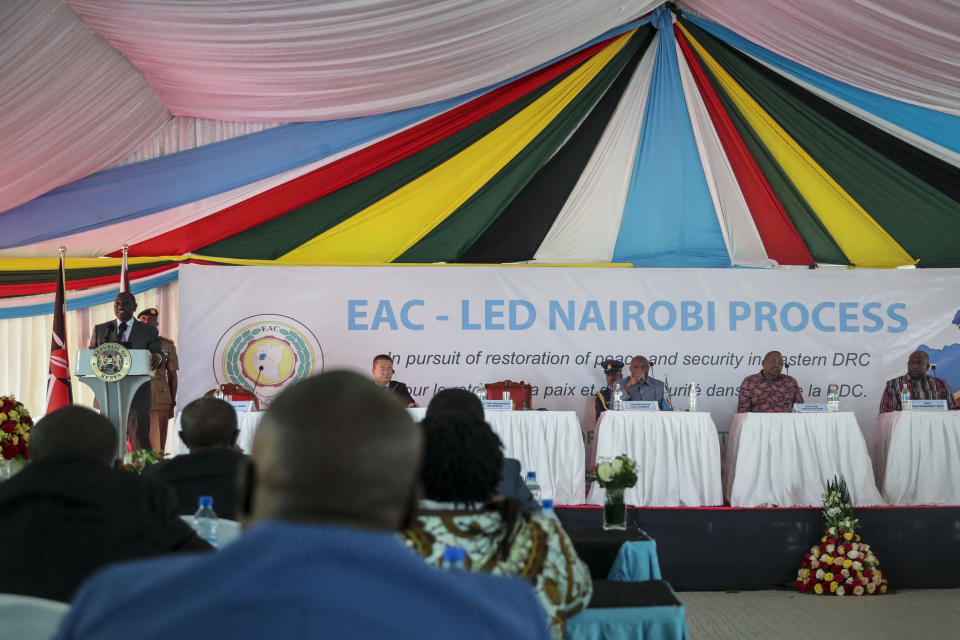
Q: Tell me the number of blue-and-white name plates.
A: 5